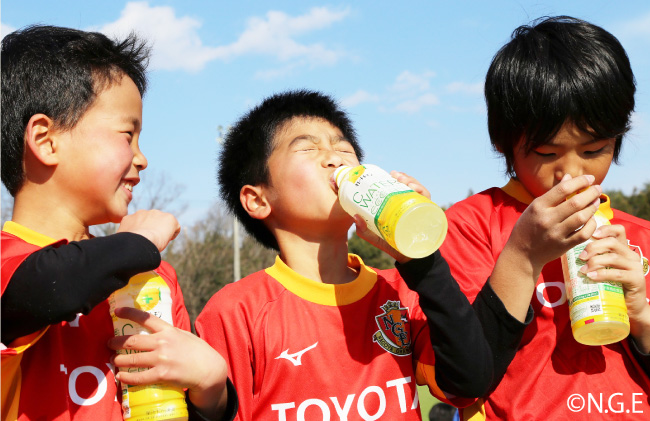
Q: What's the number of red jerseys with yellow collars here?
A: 3